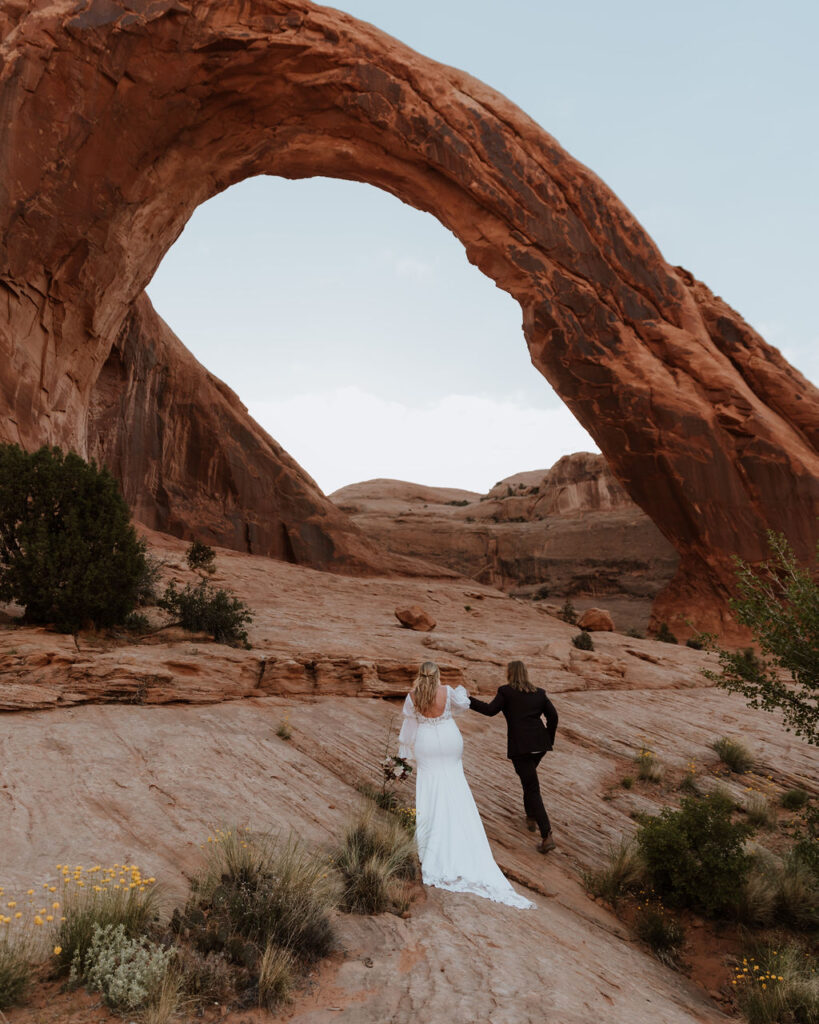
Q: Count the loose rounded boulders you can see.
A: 2